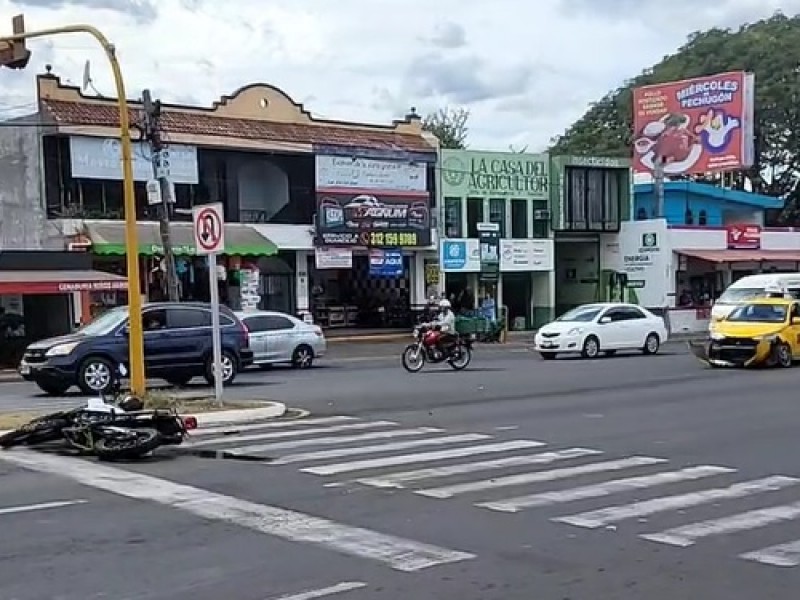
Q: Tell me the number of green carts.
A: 1